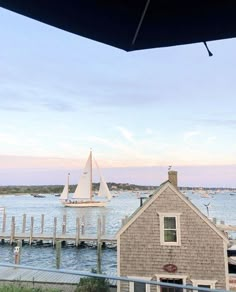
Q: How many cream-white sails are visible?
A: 3